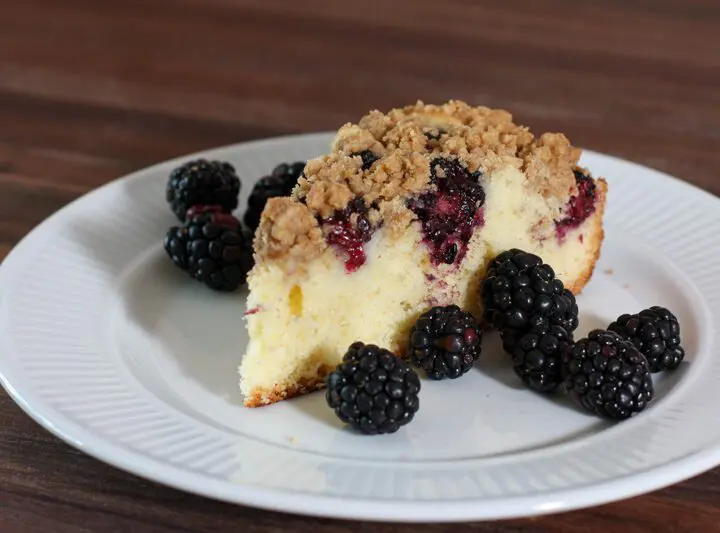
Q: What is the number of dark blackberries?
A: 9